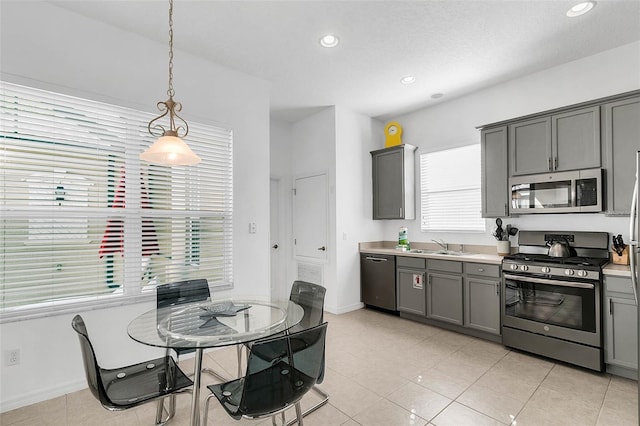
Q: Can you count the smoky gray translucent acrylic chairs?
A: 4